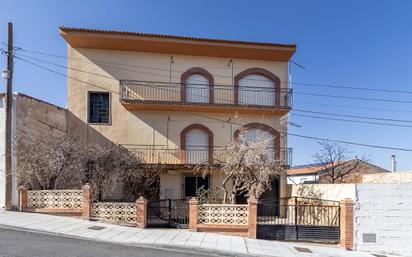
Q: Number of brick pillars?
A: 6